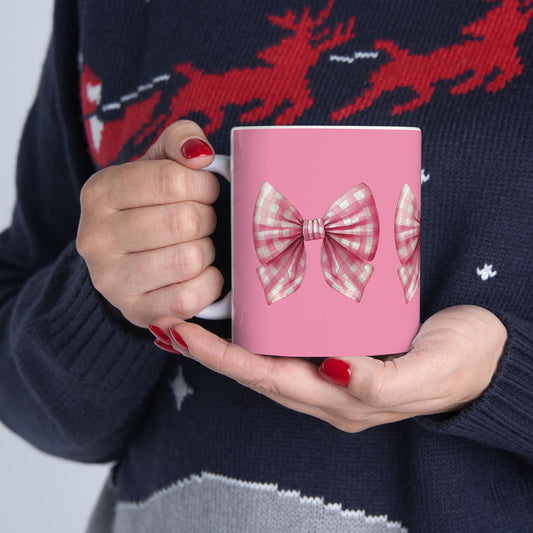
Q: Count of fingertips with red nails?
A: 5